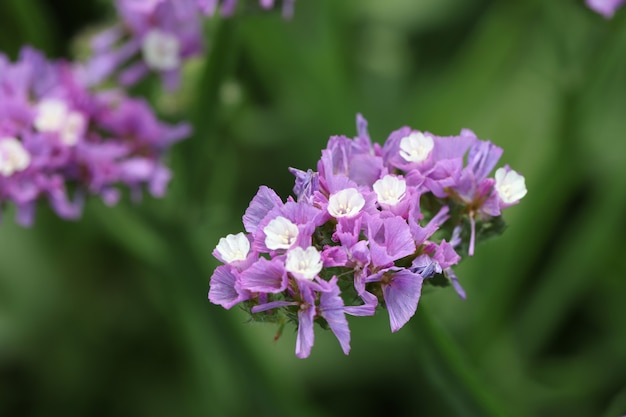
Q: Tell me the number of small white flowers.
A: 11